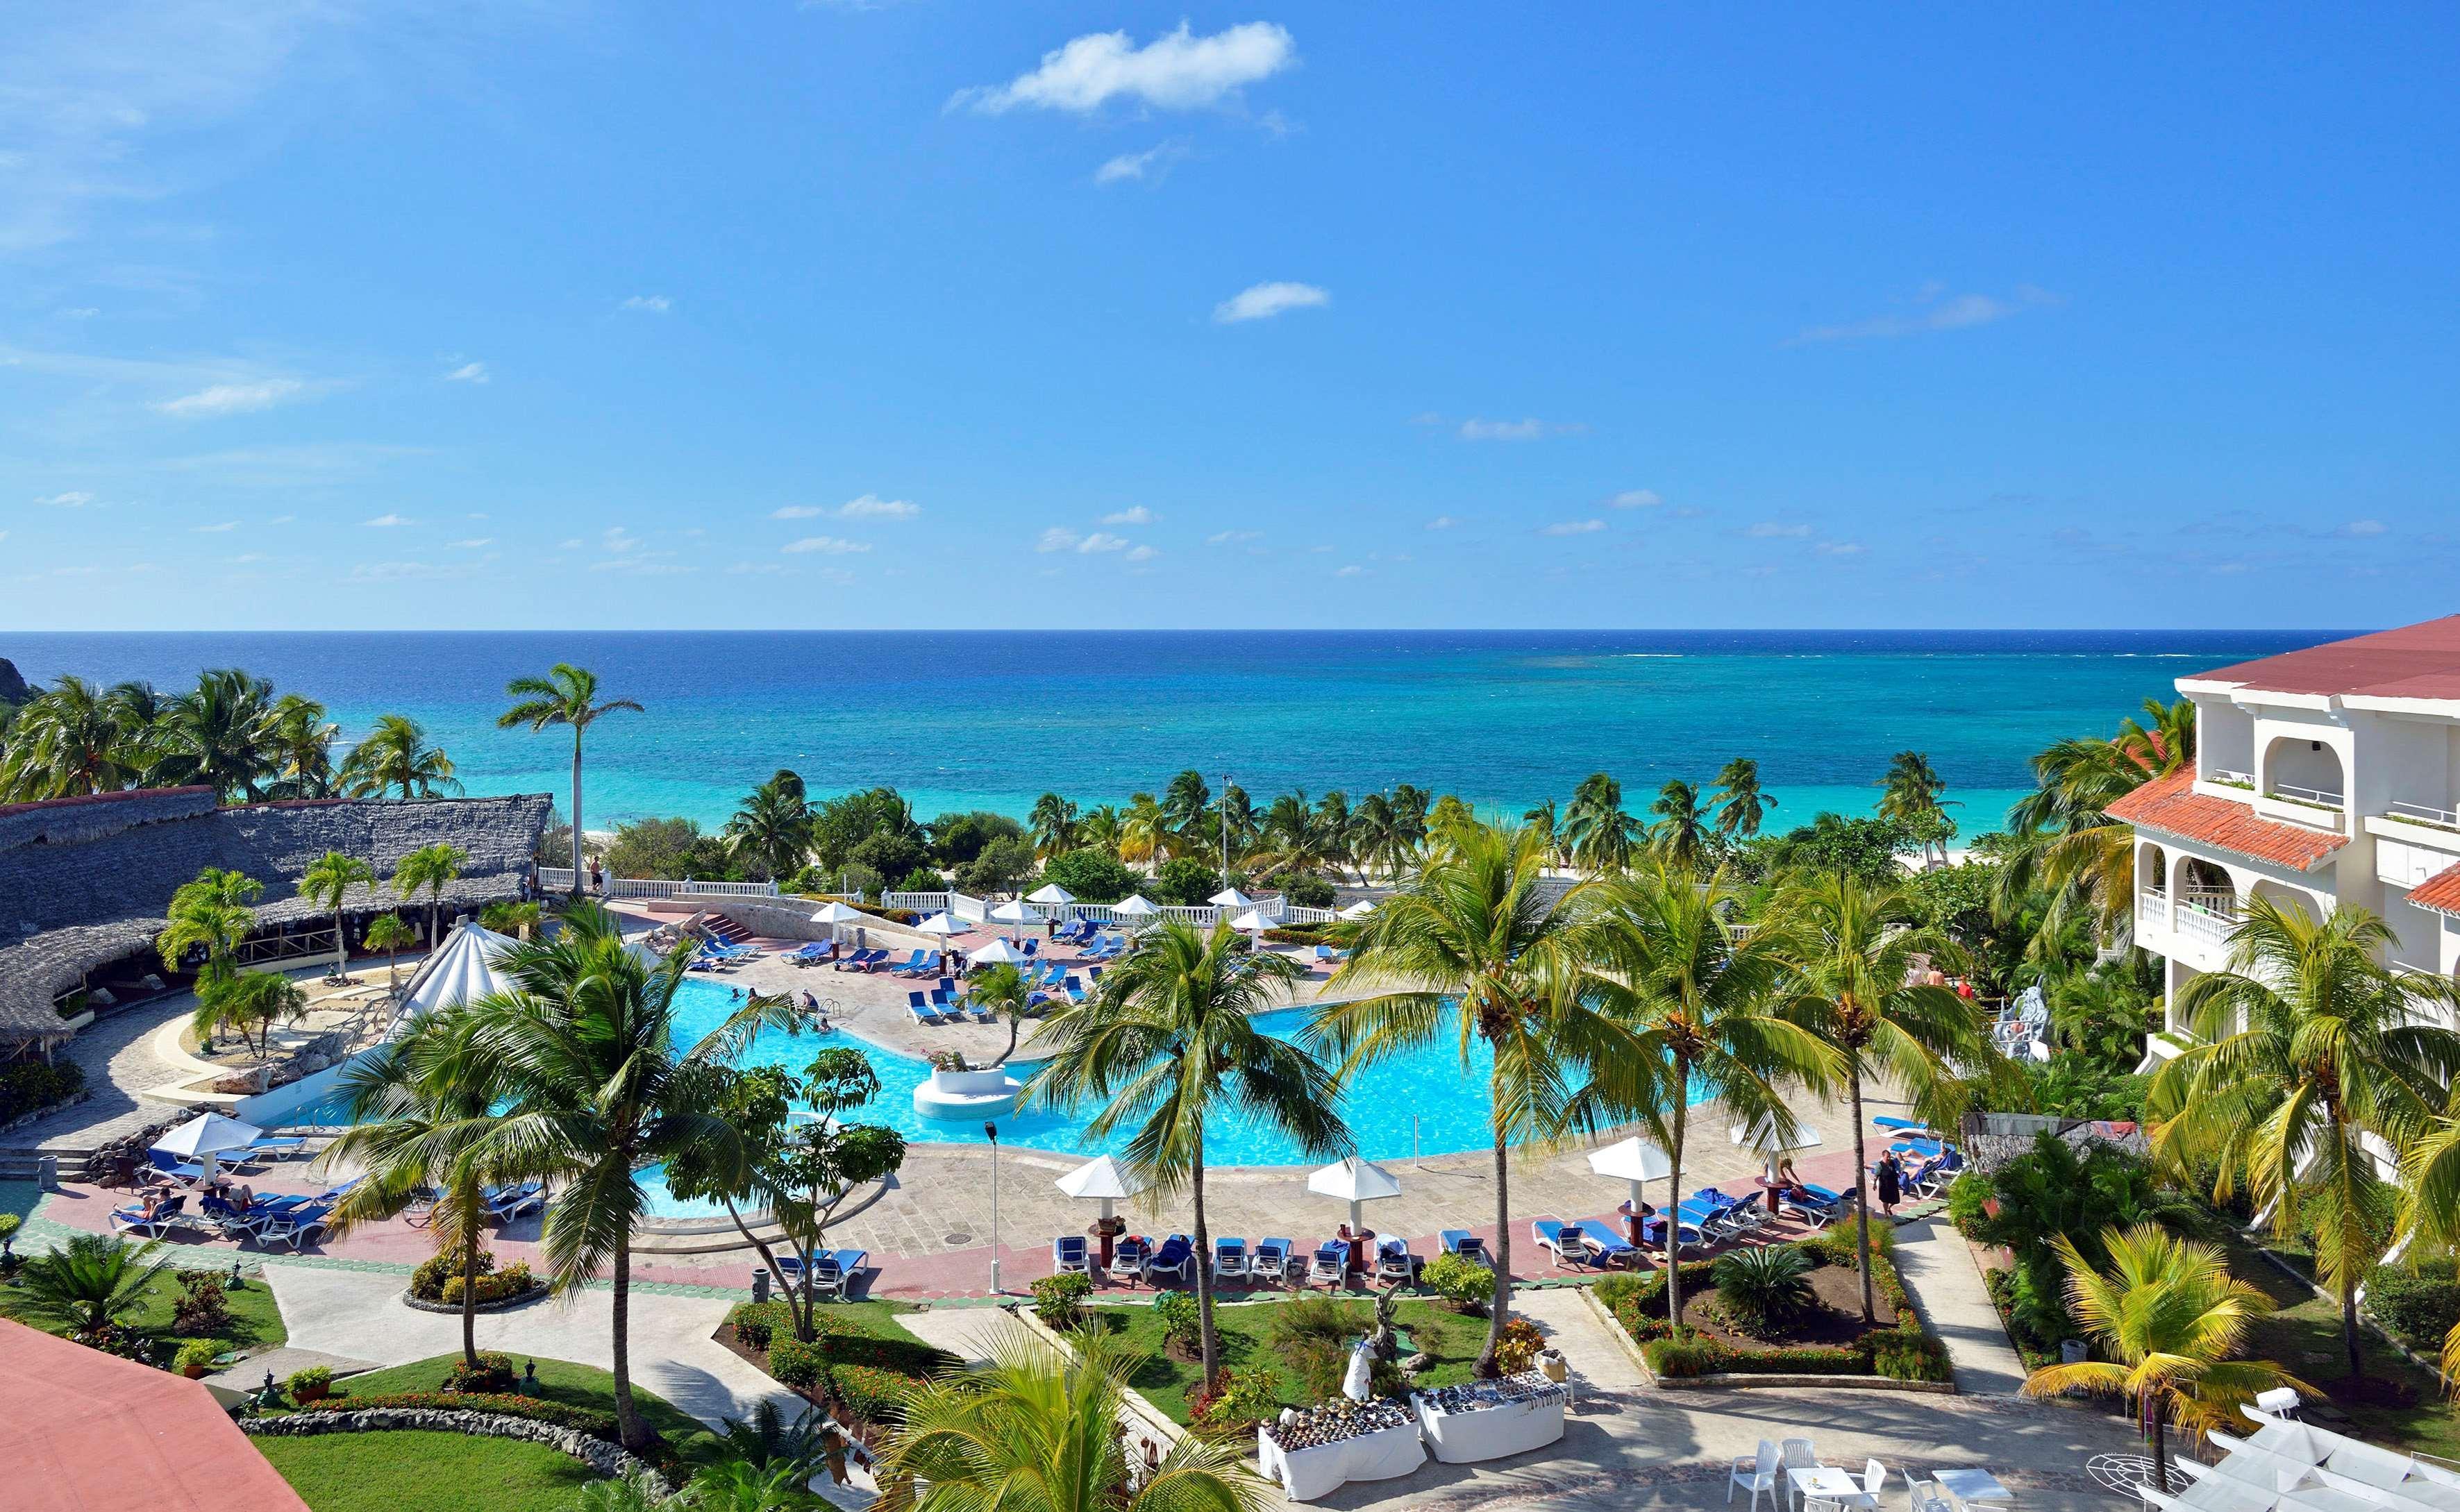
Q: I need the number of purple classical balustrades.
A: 0